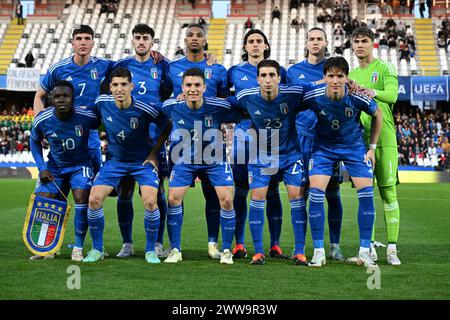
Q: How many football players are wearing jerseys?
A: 11